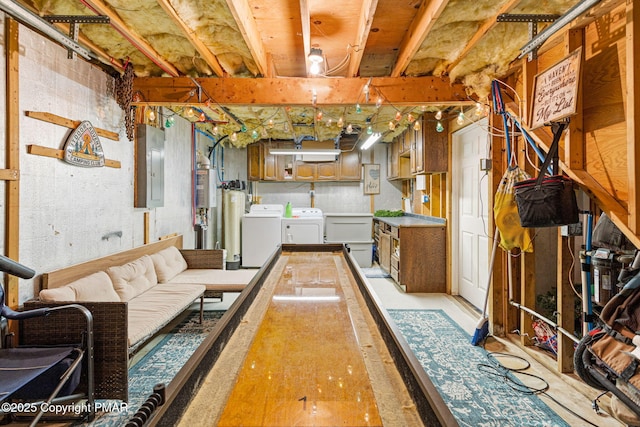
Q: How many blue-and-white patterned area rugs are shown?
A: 2